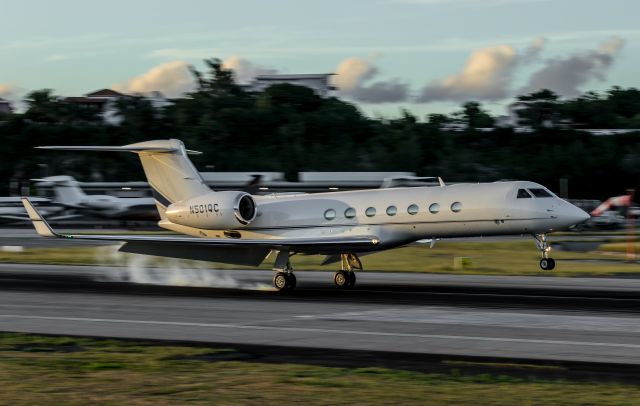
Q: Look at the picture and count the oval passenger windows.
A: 7